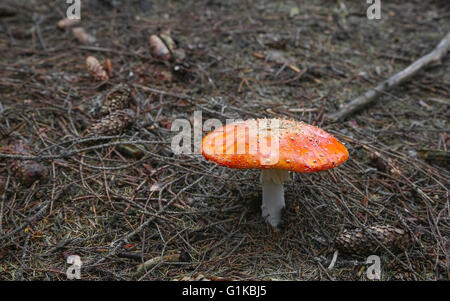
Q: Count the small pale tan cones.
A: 4